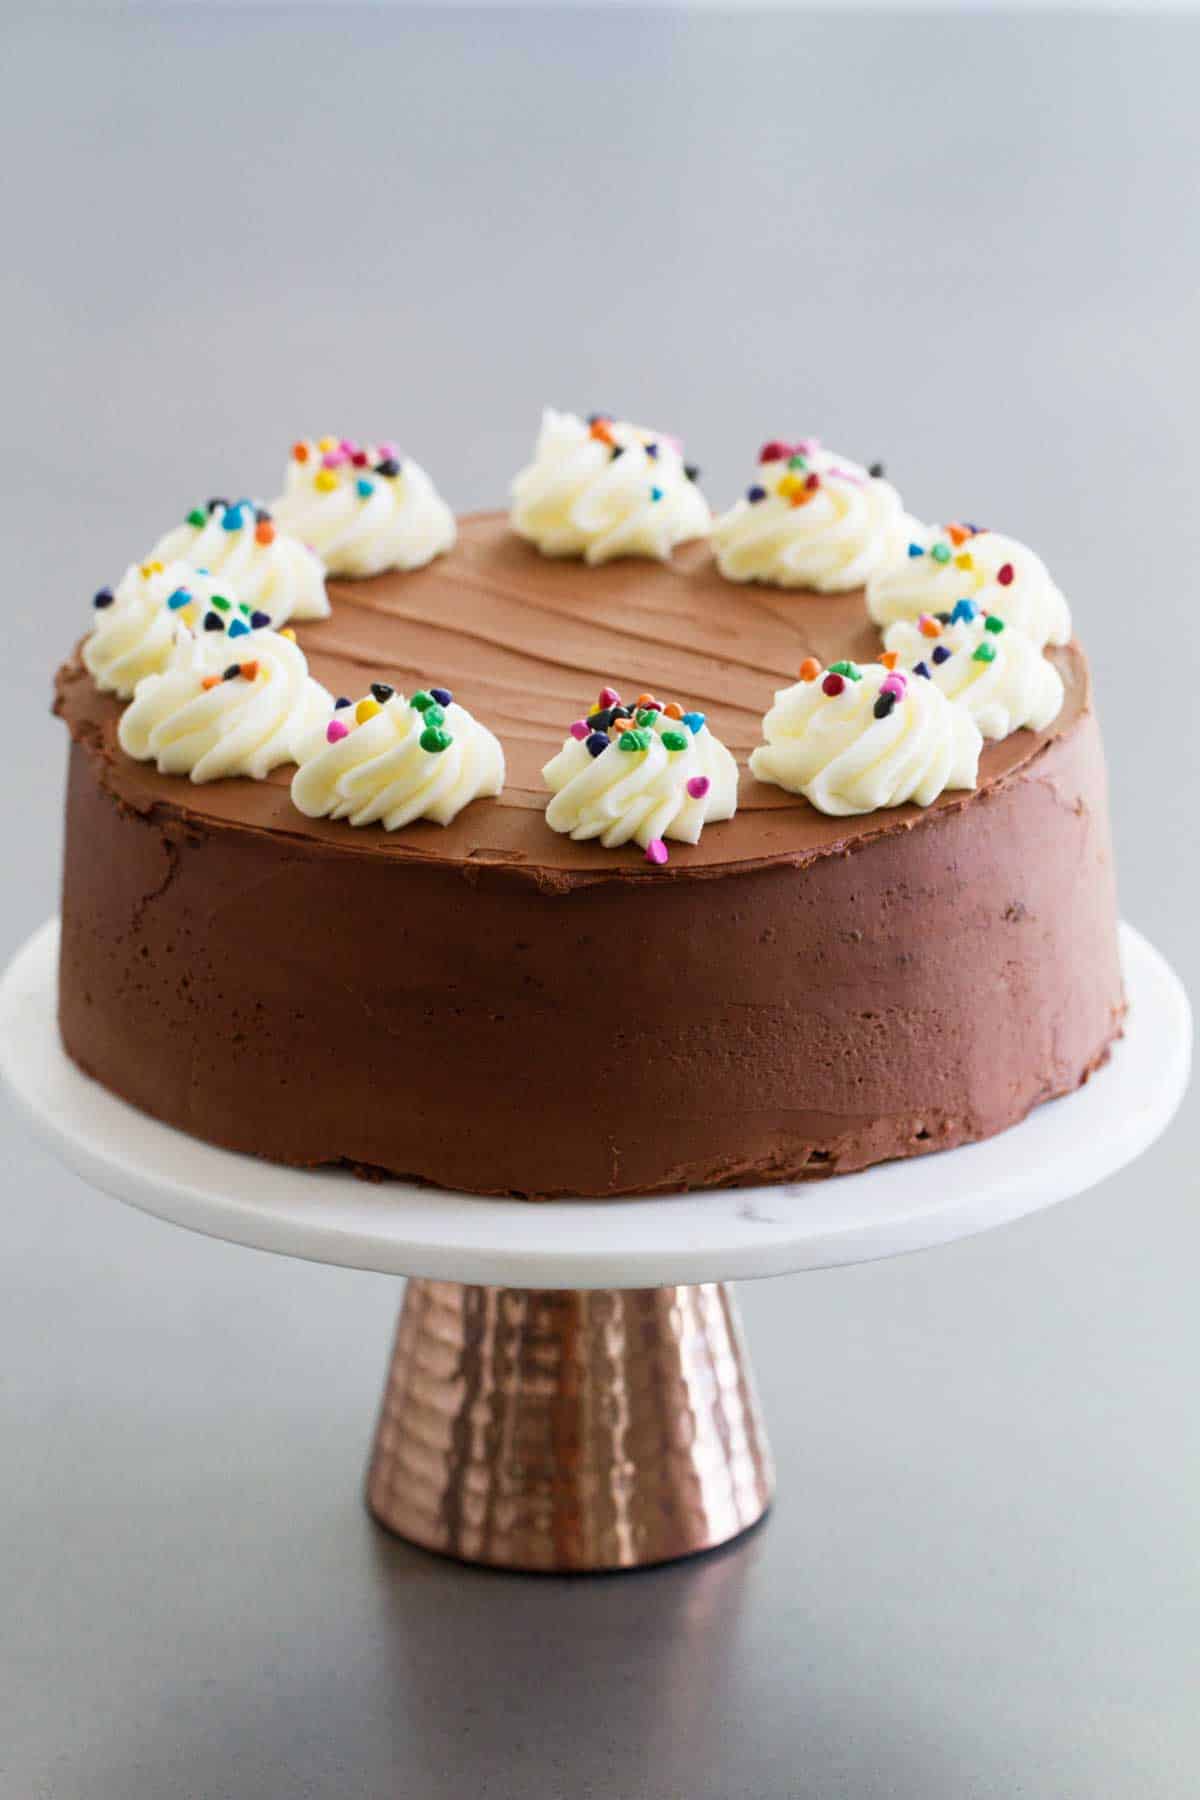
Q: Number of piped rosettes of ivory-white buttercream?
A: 11